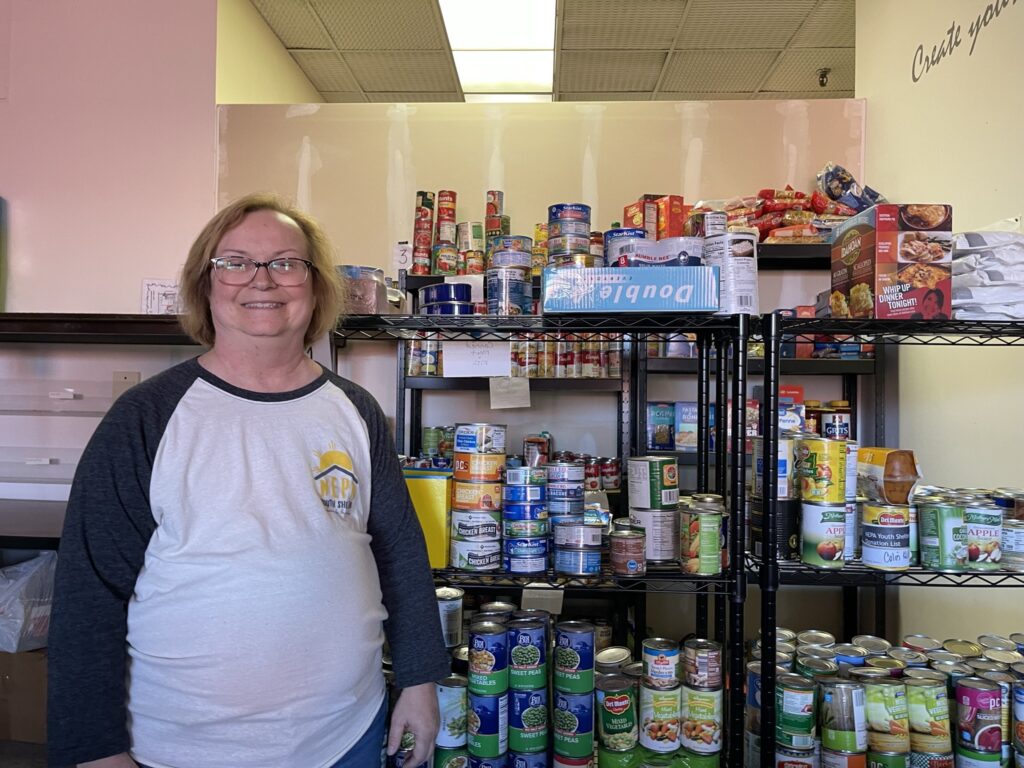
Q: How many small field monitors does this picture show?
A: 0